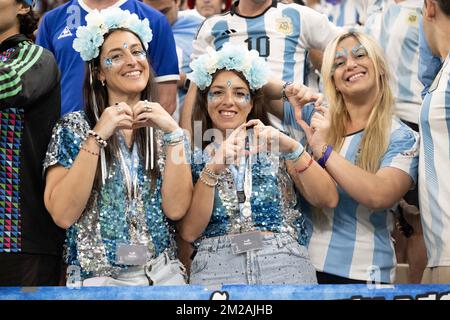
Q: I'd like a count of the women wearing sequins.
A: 2